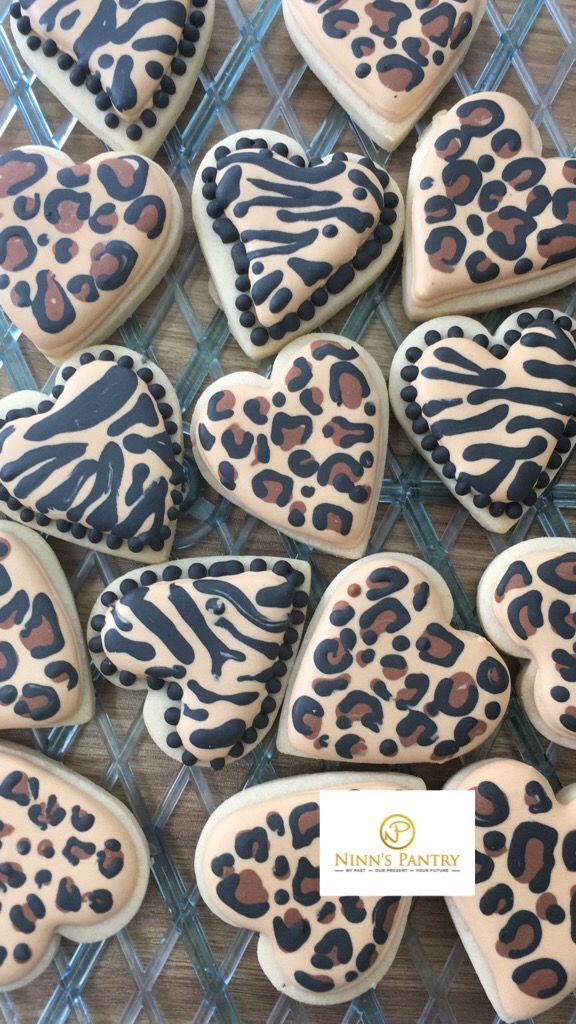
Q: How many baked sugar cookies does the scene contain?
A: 15